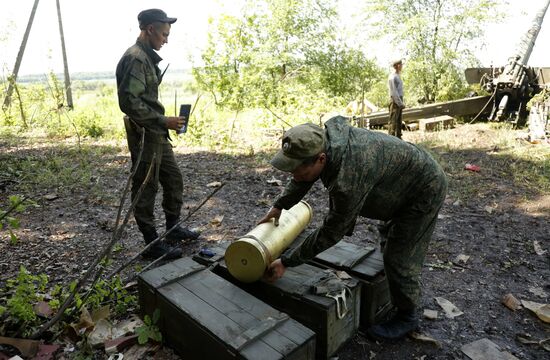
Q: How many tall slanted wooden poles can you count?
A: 2